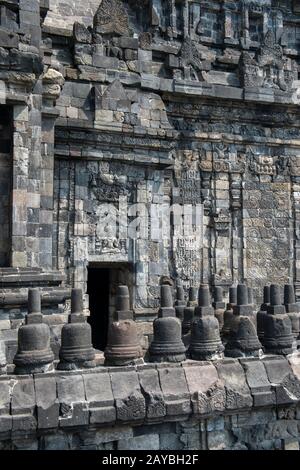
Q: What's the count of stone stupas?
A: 14